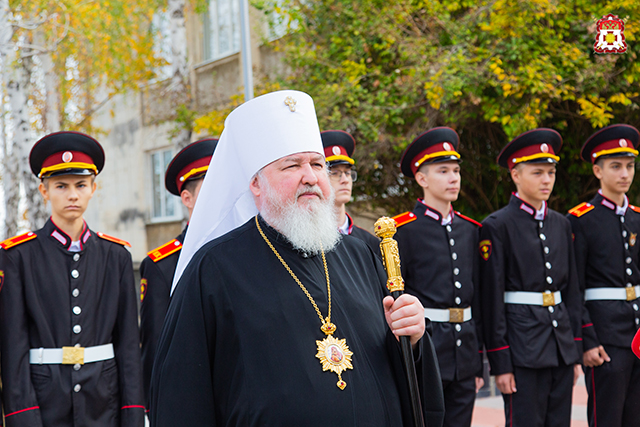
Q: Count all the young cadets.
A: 6